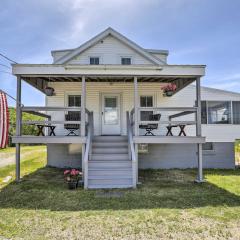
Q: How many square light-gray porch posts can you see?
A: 4